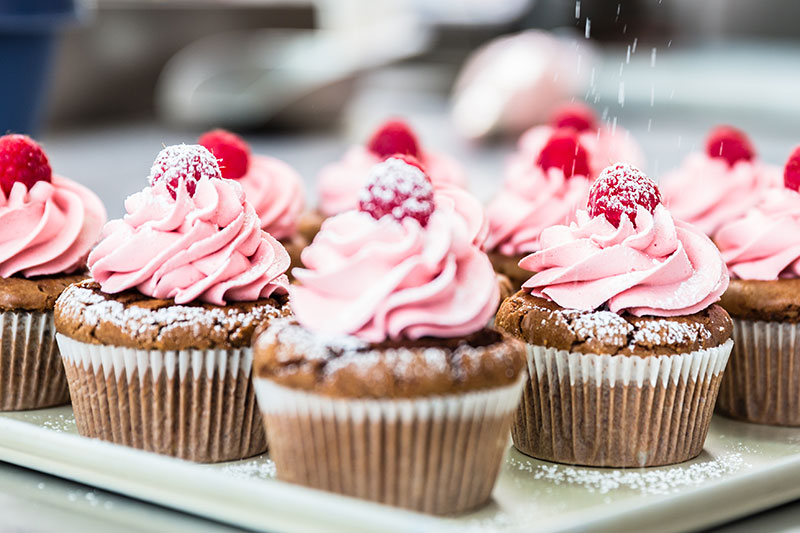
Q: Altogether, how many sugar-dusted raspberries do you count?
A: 3